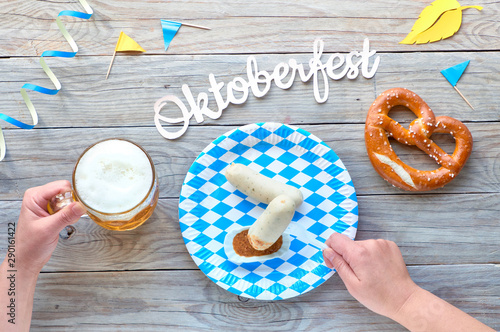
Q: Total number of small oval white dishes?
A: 1